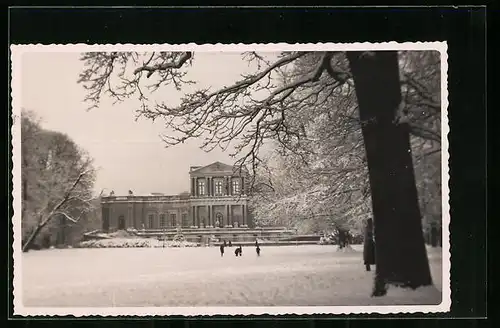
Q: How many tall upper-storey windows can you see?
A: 3